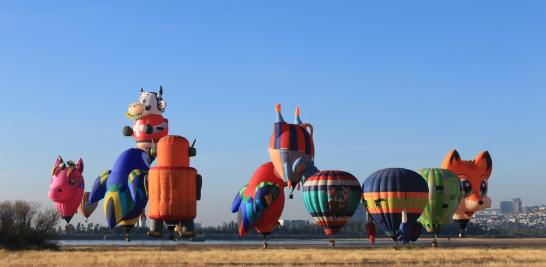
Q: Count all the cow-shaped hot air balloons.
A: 1